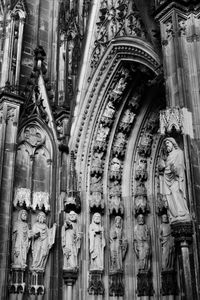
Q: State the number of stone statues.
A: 8